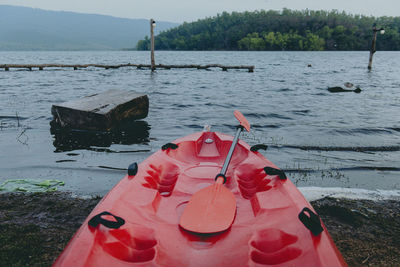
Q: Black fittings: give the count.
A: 6